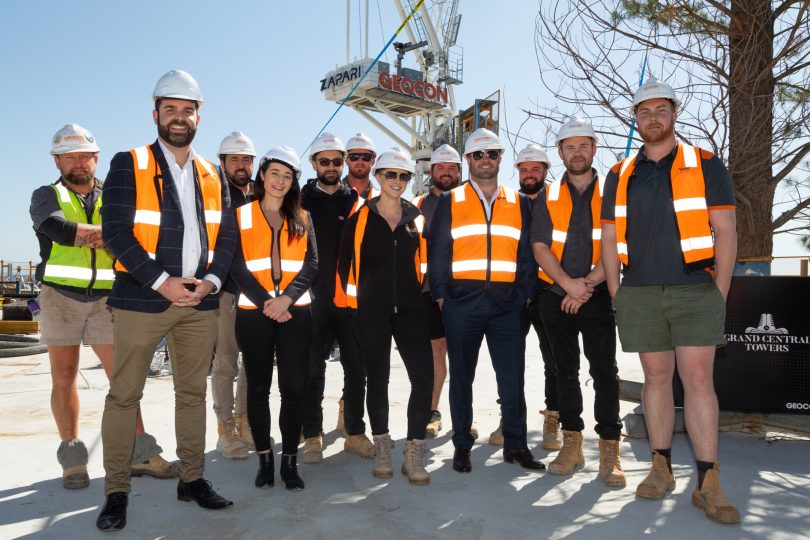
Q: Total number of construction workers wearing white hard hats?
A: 12